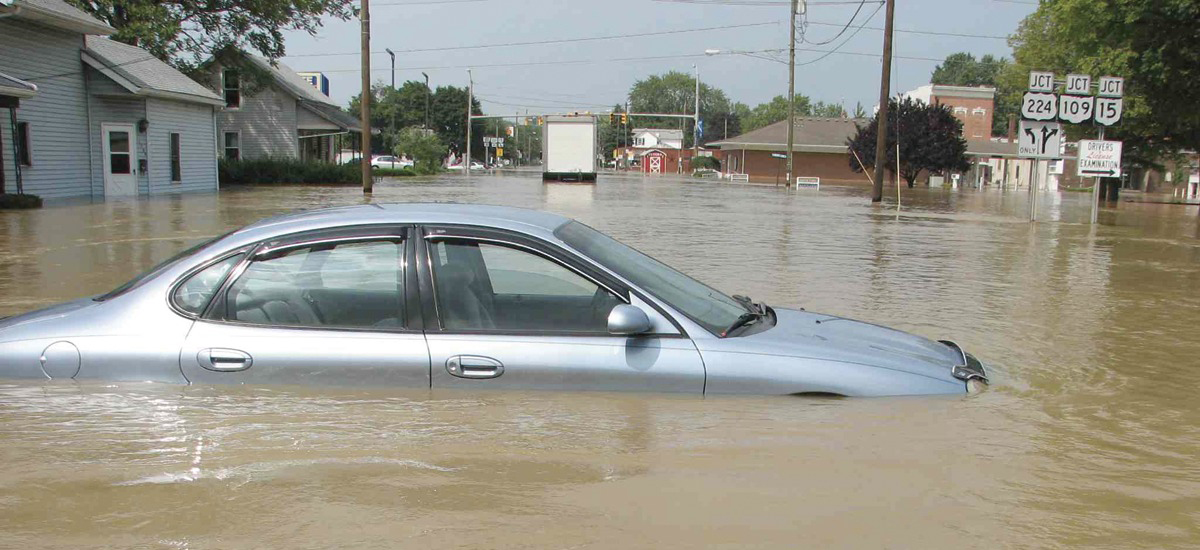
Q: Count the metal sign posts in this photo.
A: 2